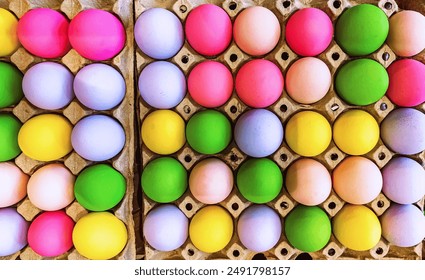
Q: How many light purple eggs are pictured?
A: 12